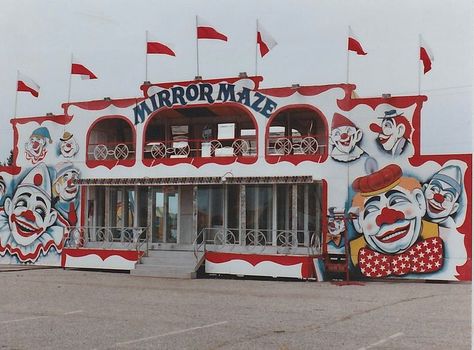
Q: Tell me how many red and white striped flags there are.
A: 7